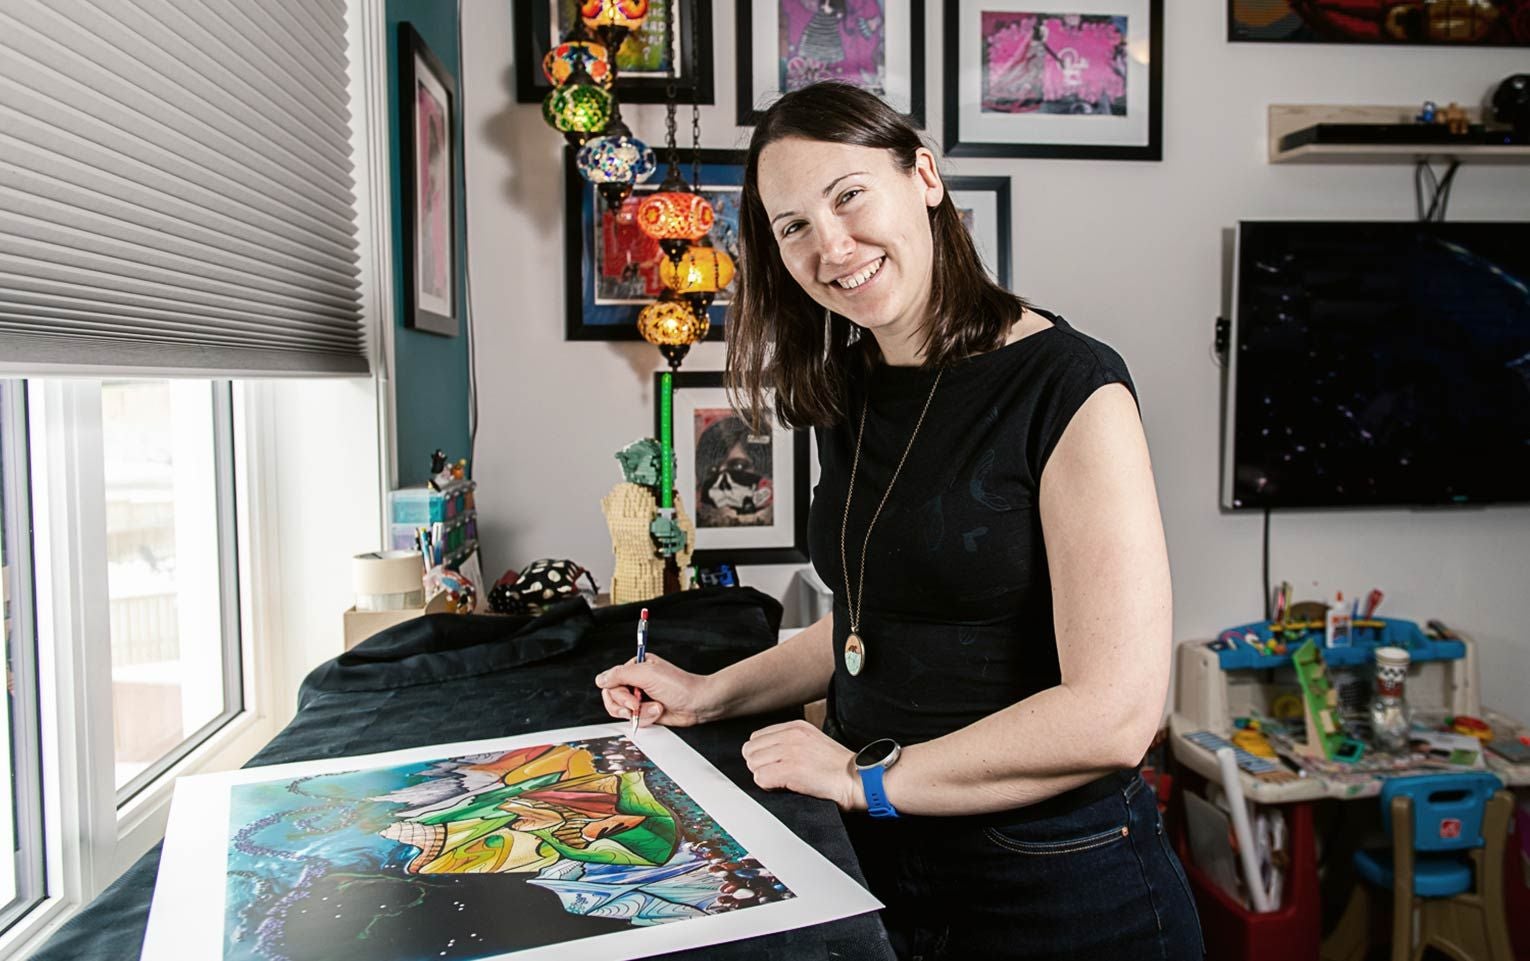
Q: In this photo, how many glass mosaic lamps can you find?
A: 7